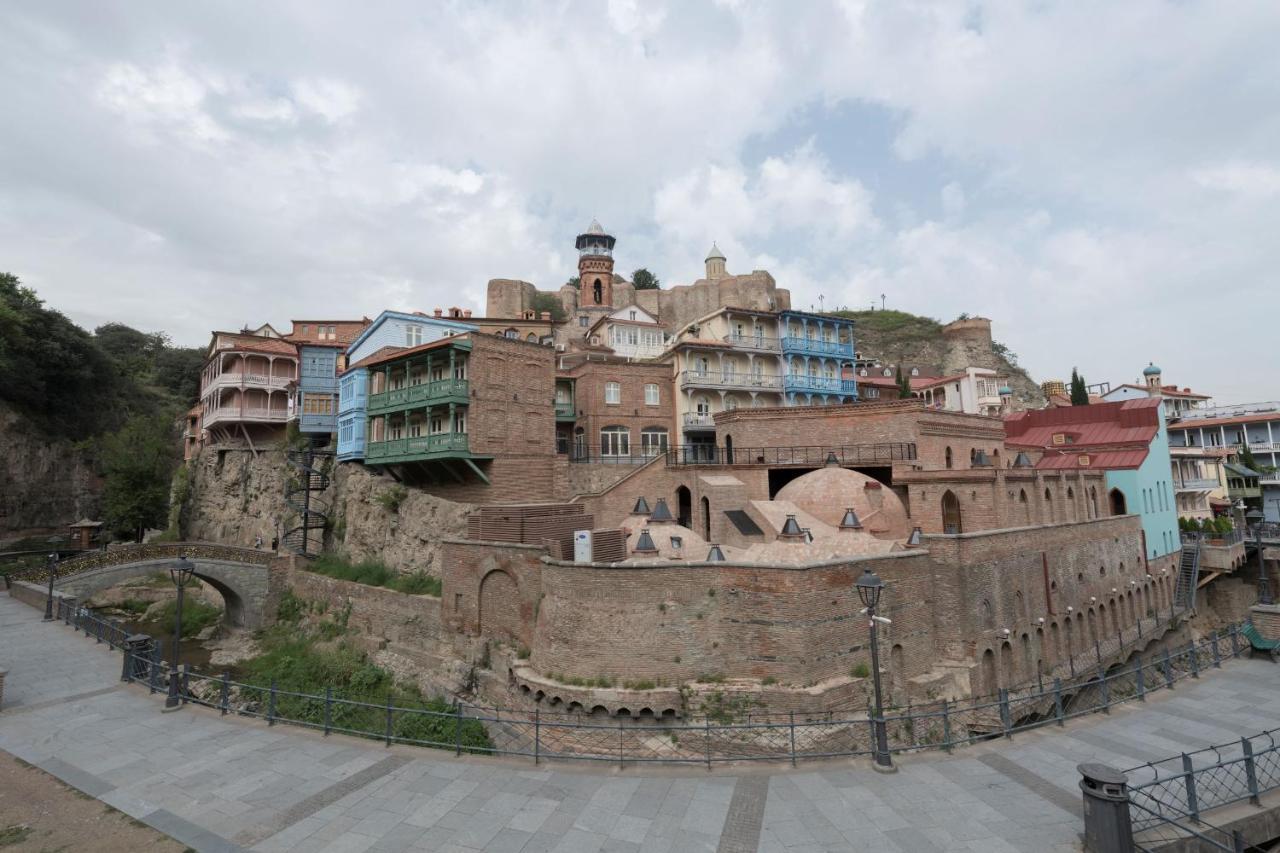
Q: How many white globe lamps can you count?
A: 8